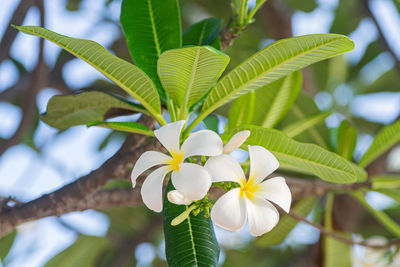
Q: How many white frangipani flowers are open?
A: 2